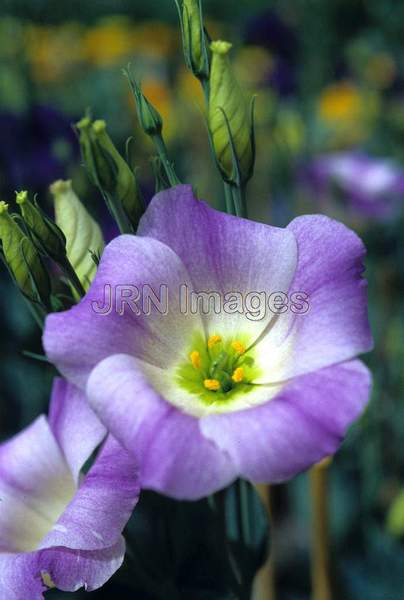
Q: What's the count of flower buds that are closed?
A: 8